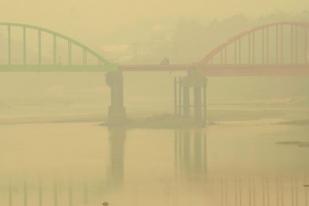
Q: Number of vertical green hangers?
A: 6